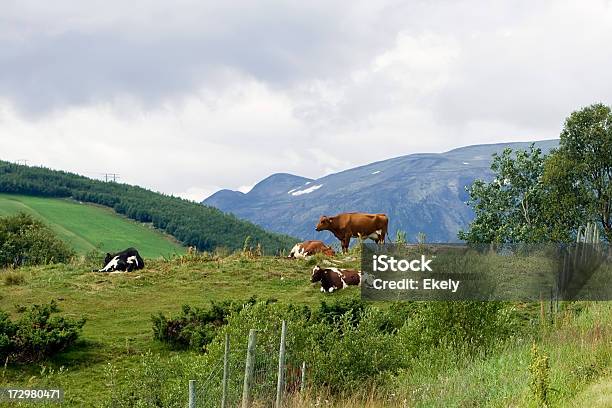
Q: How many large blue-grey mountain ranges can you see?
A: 1